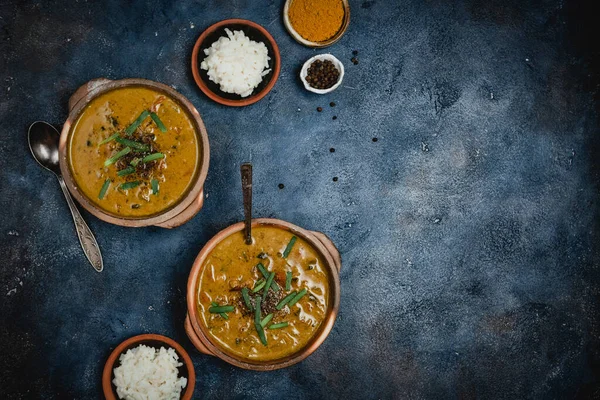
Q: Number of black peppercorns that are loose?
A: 10